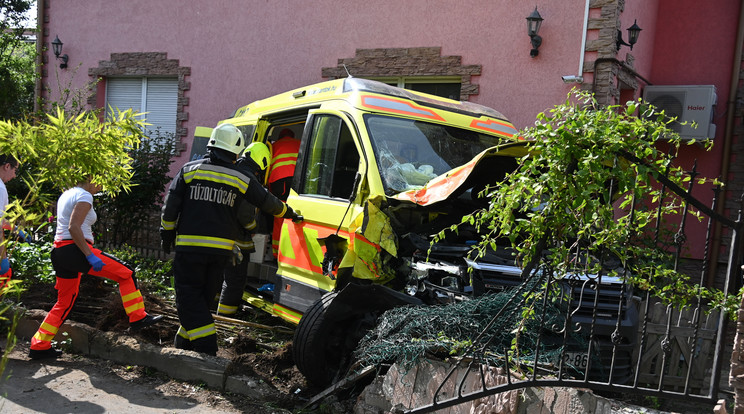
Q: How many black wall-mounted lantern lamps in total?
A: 3